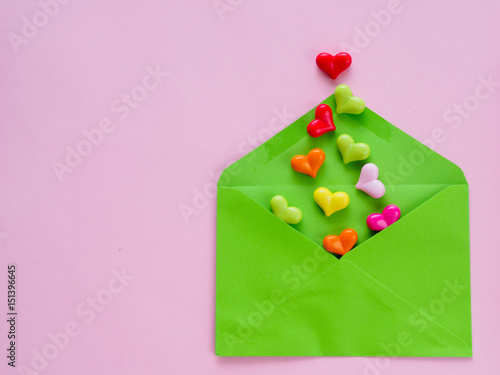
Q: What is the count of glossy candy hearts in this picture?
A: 10